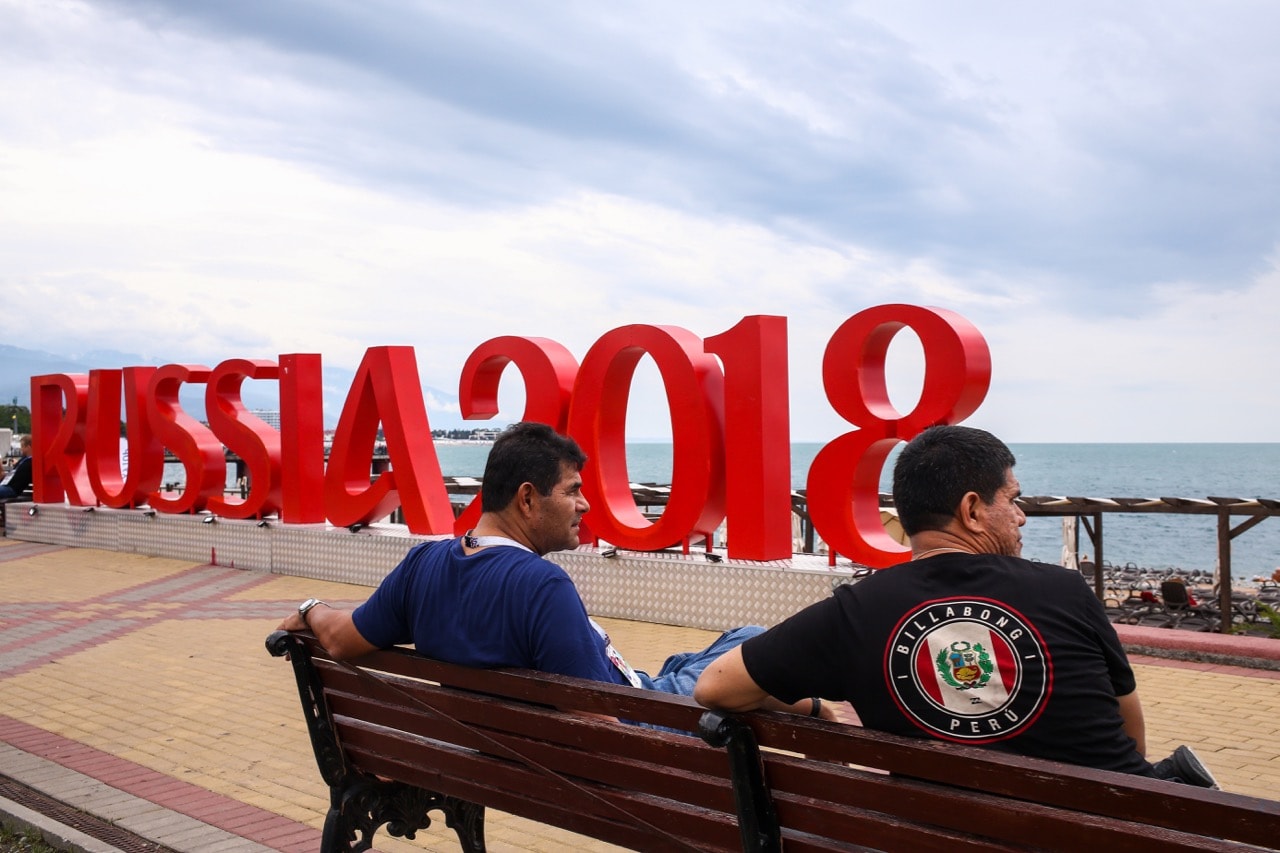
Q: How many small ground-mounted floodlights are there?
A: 9